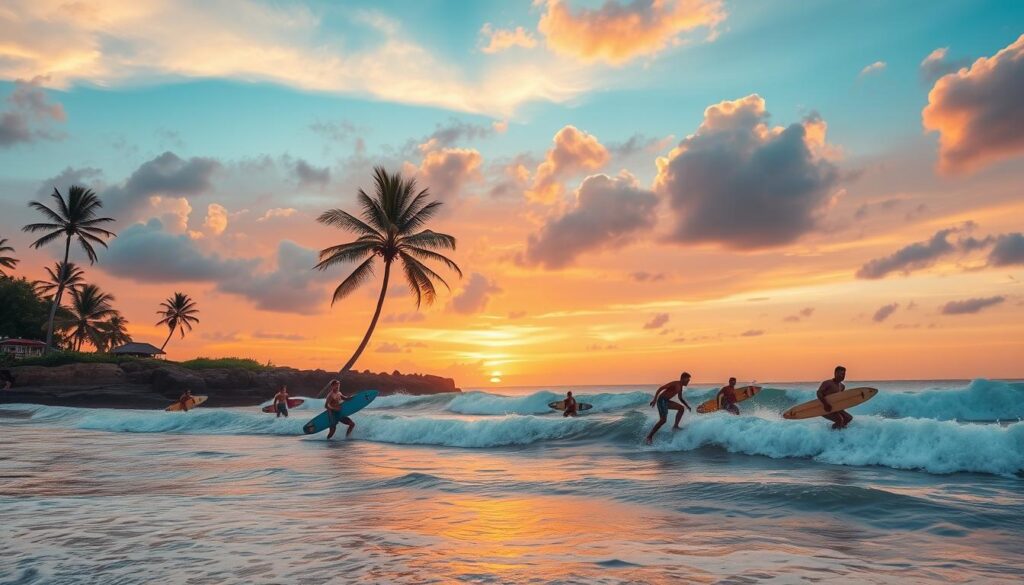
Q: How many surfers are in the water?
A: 7